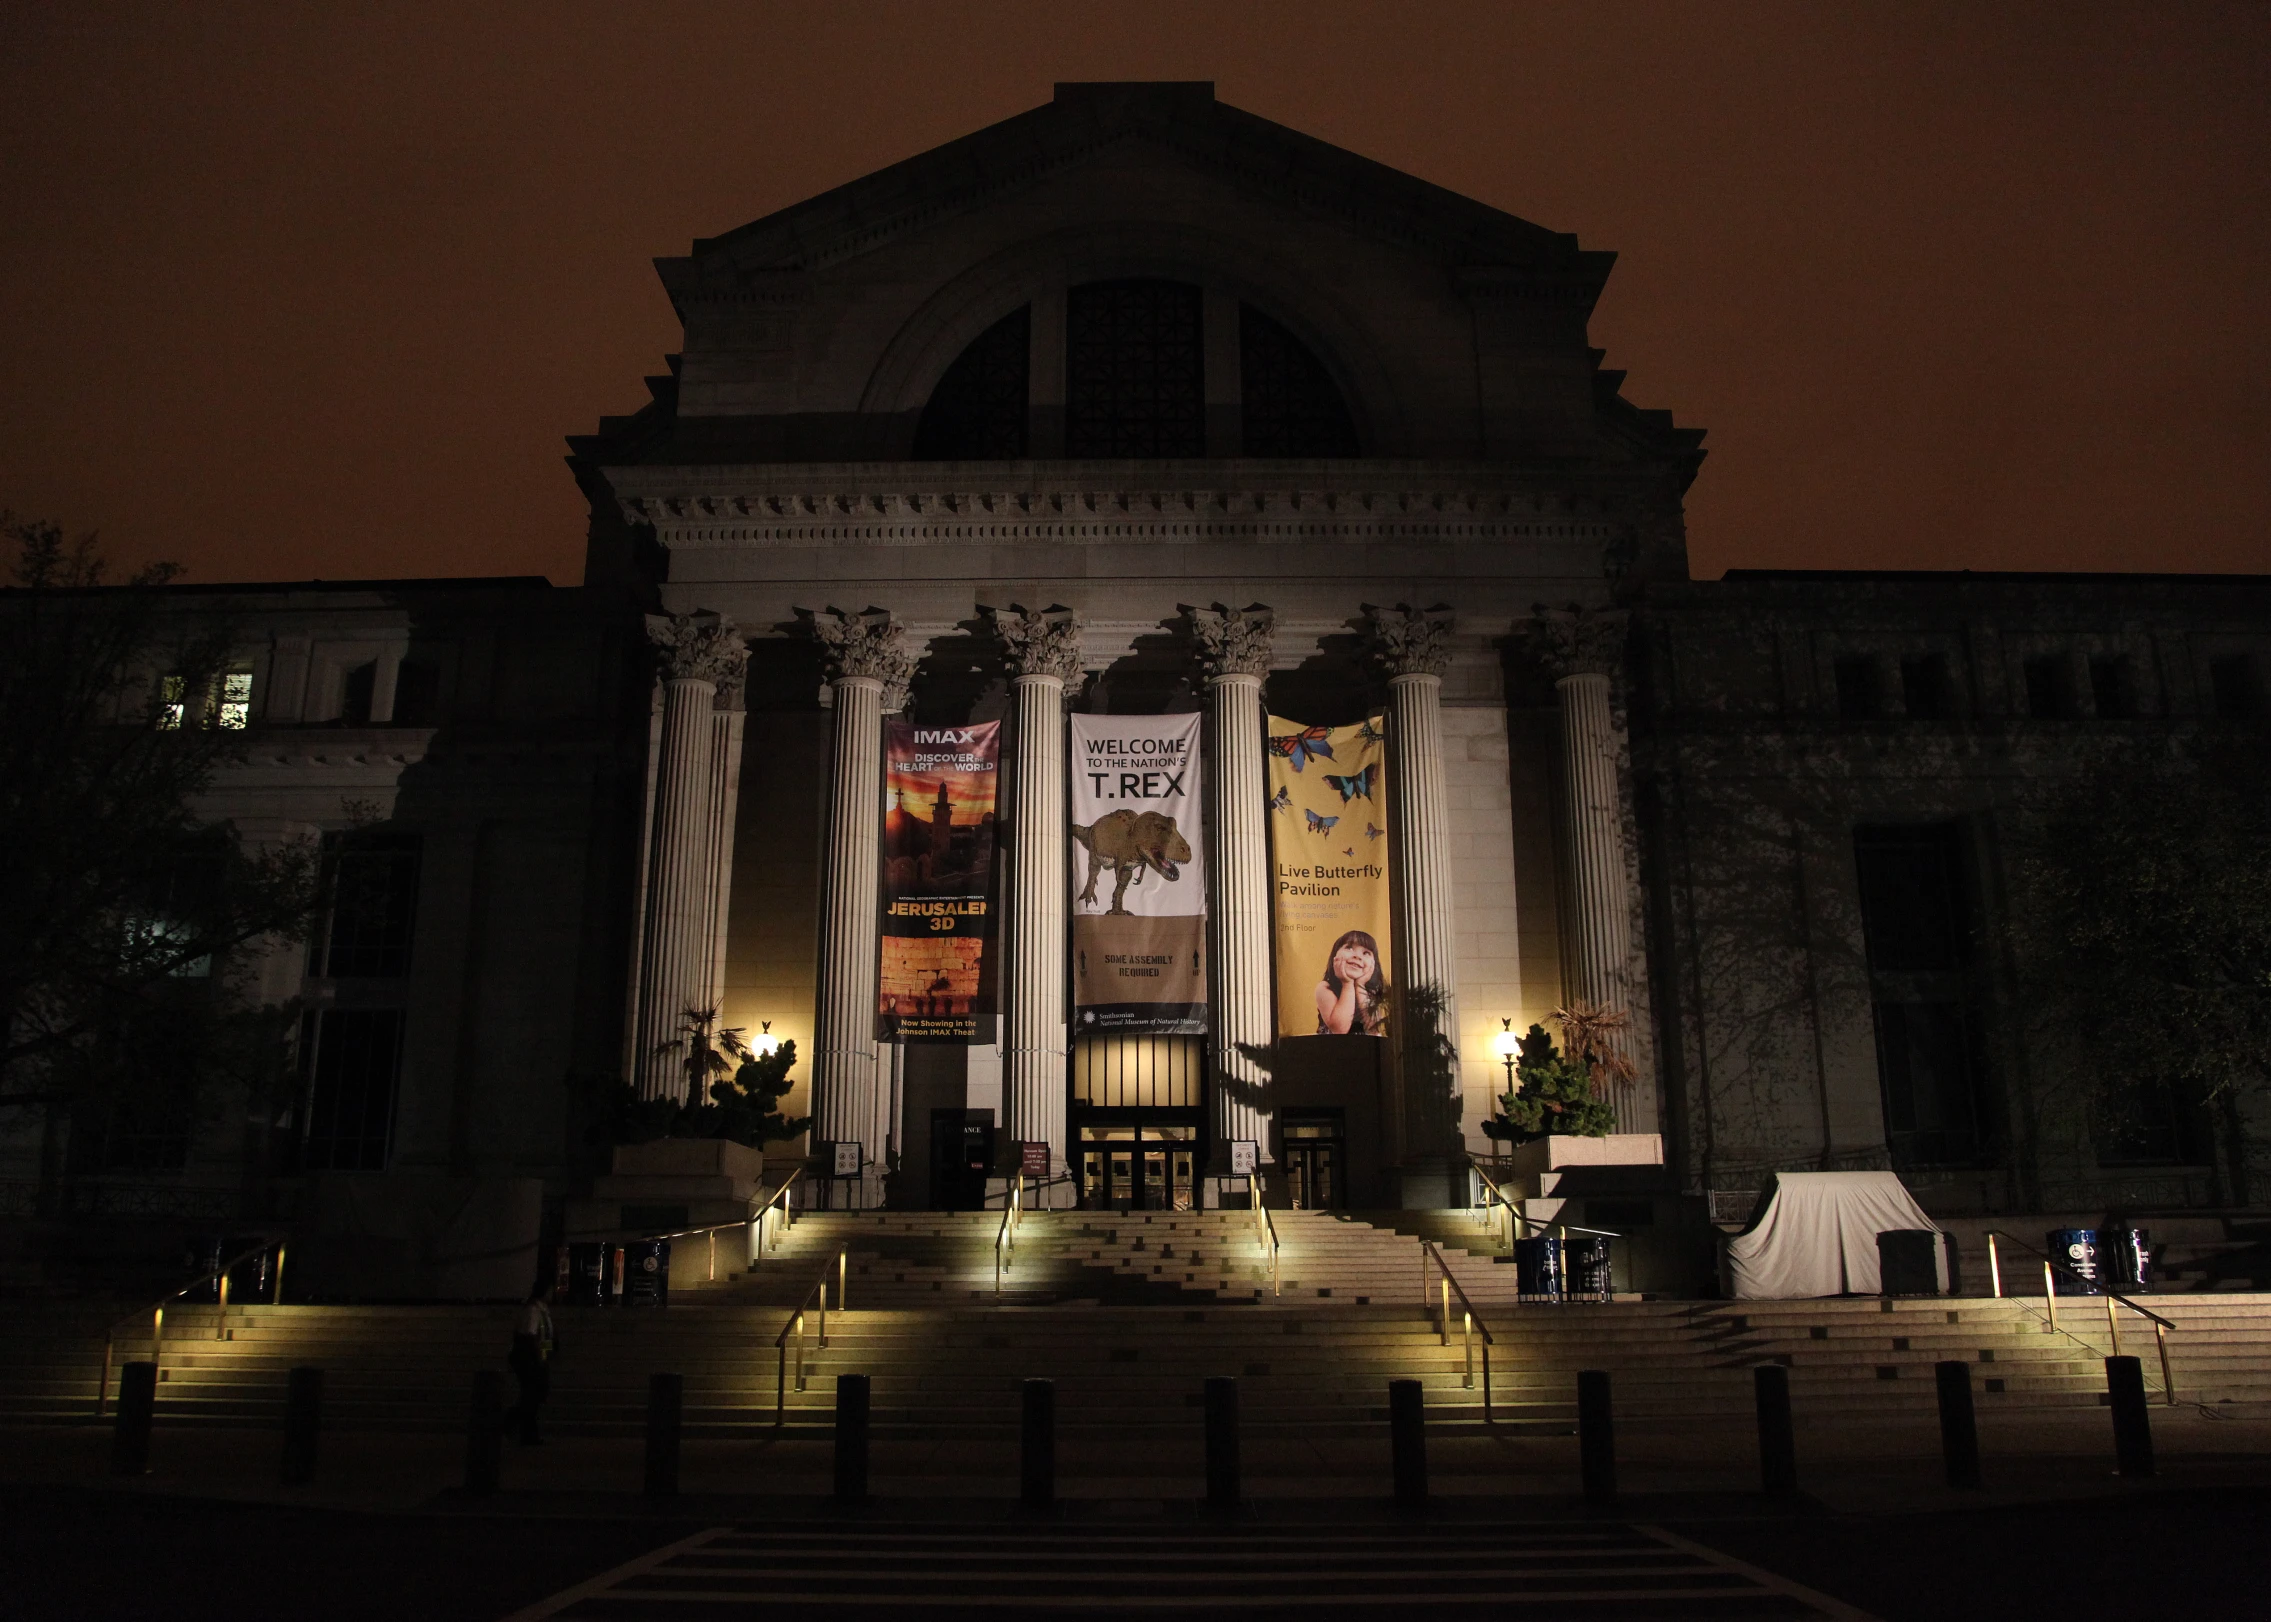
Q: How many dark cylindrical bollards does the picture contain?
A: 12